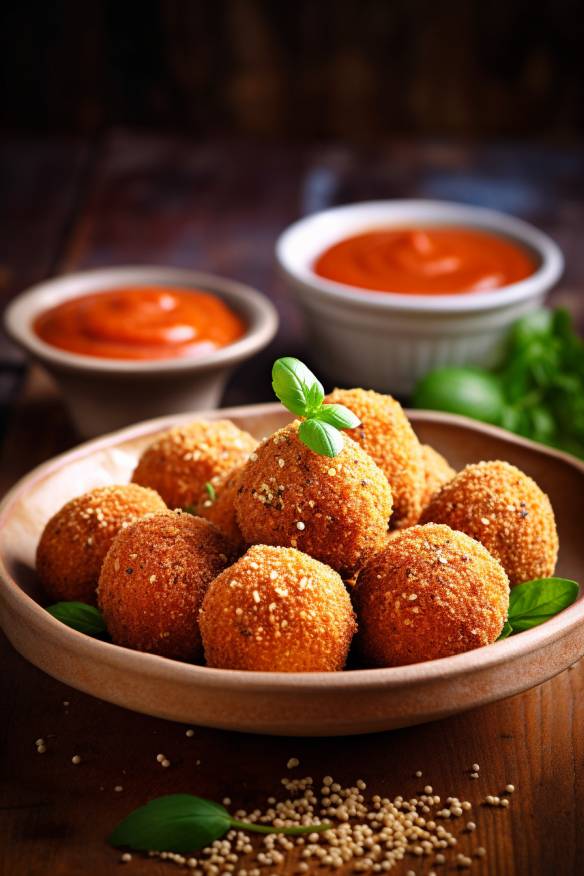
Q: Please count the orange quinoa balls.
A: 10